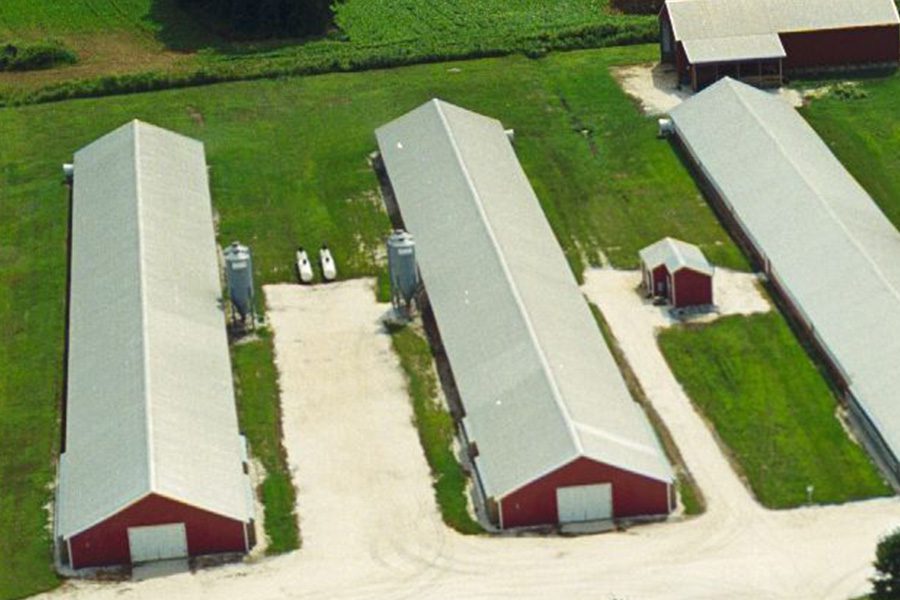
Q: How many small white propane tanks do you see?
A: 2